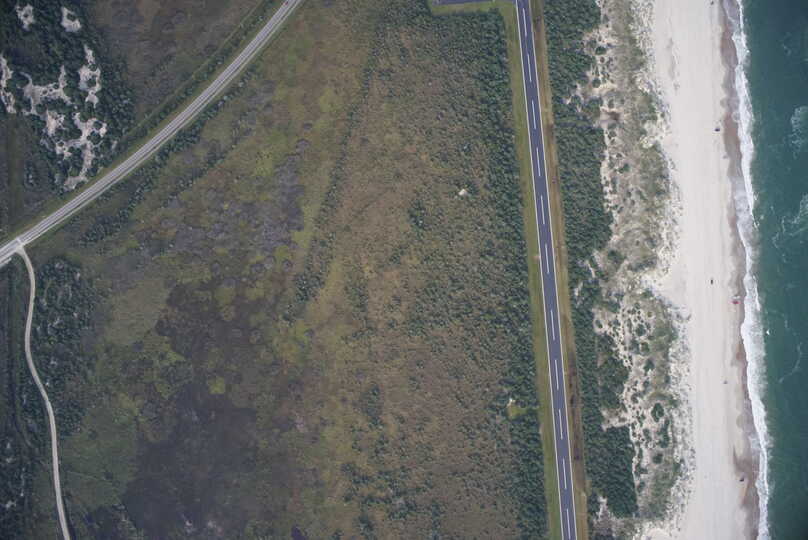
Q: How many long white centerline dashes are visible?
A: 11